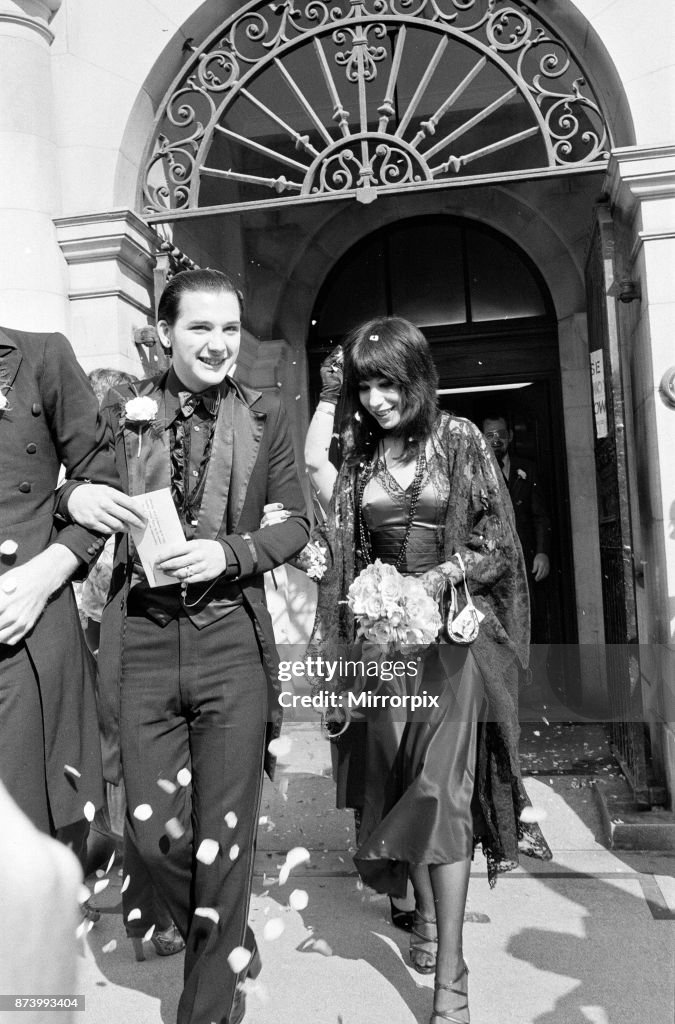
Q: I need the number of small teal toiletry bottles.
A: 0